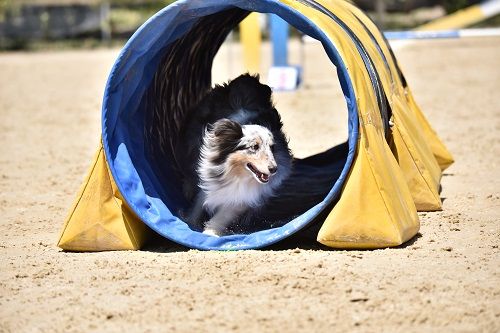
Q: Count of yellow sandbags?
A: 4